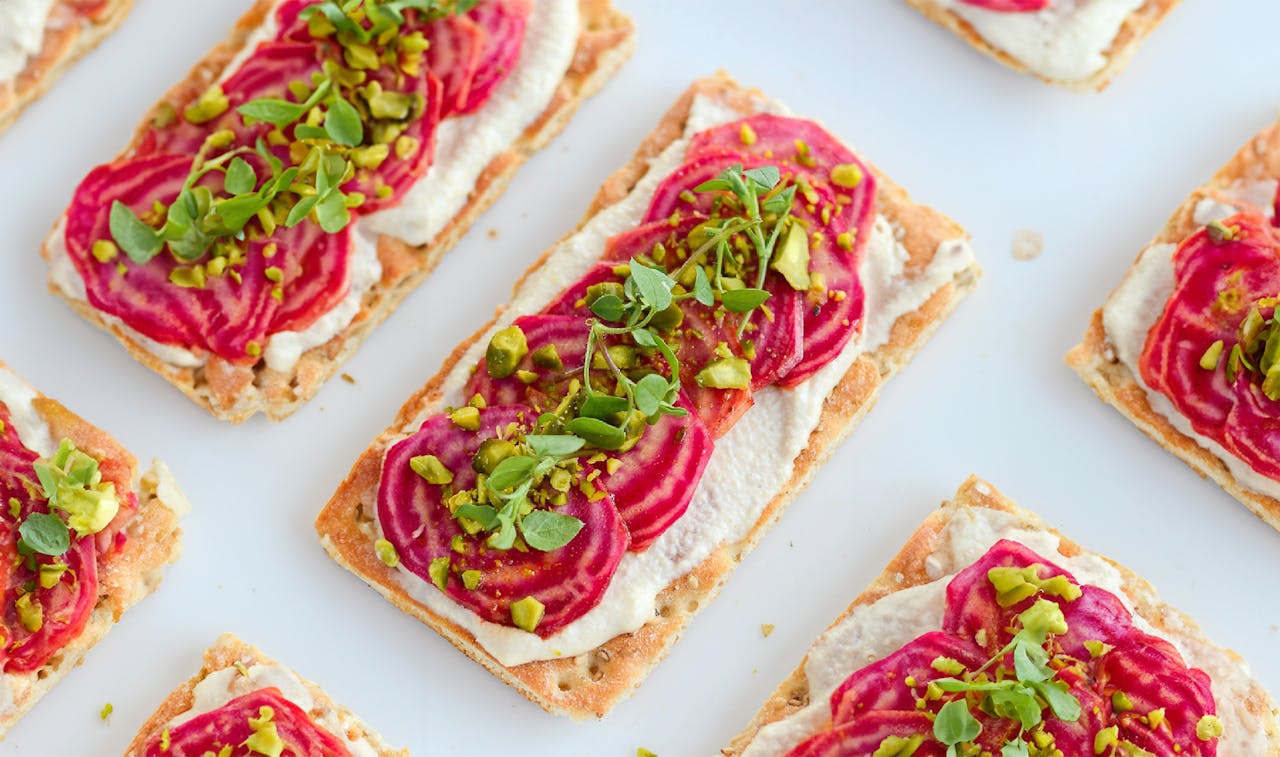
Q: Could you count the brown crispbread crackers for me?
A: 8